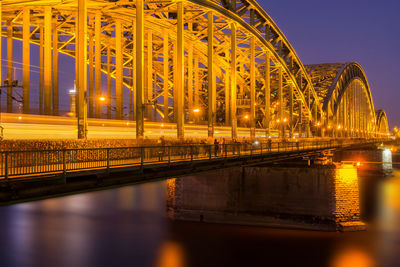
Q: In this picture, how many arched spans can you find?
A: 3